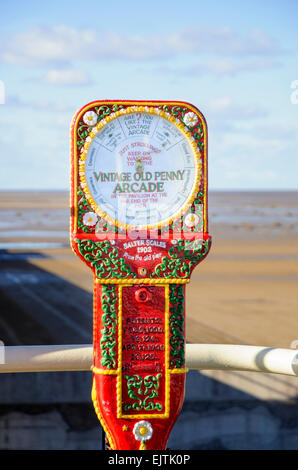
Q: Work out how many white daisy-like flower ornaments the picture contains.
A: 5